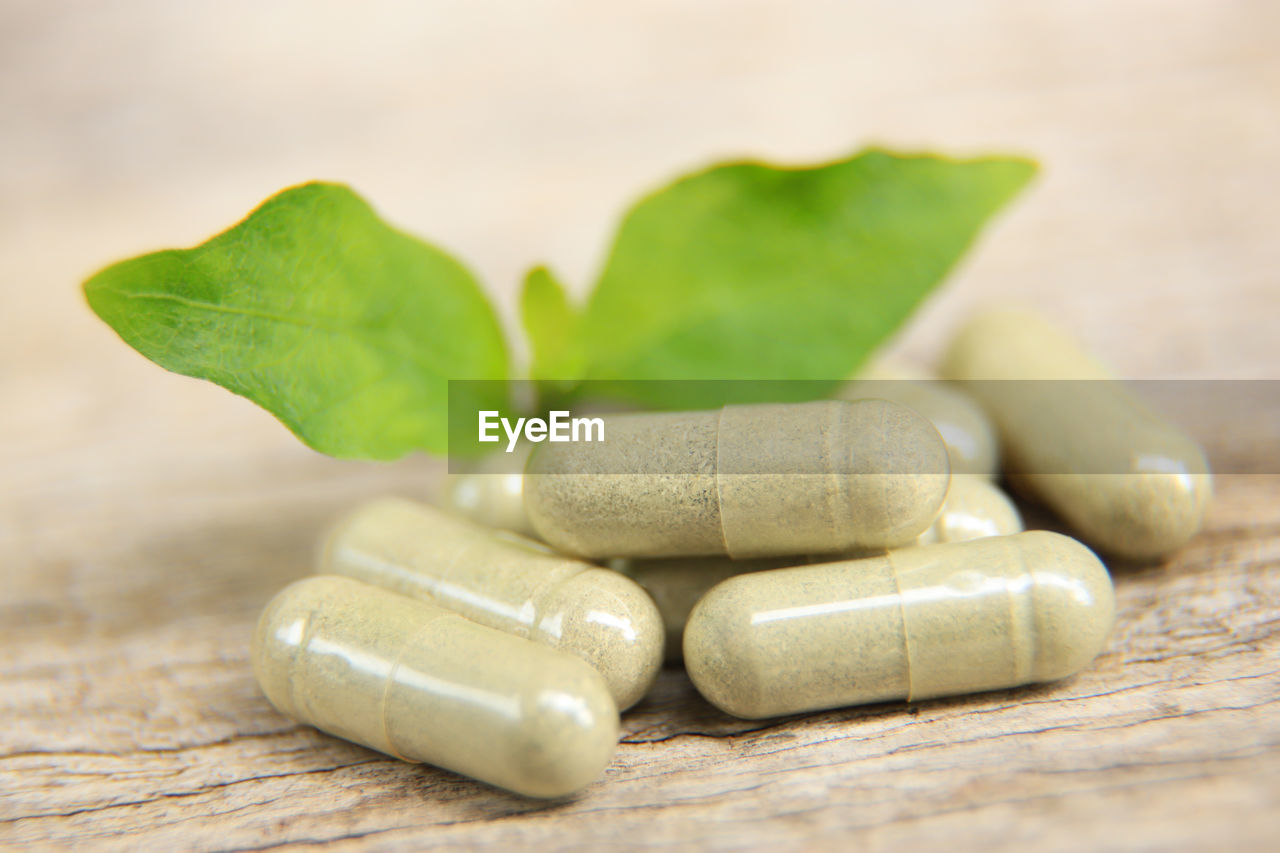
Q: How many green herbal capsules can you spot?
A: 8